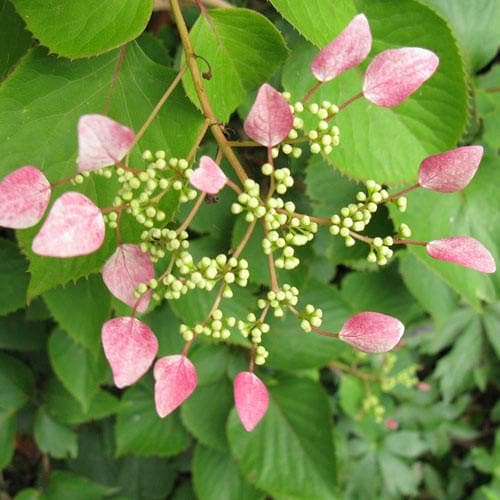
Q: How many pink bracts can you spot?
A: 14